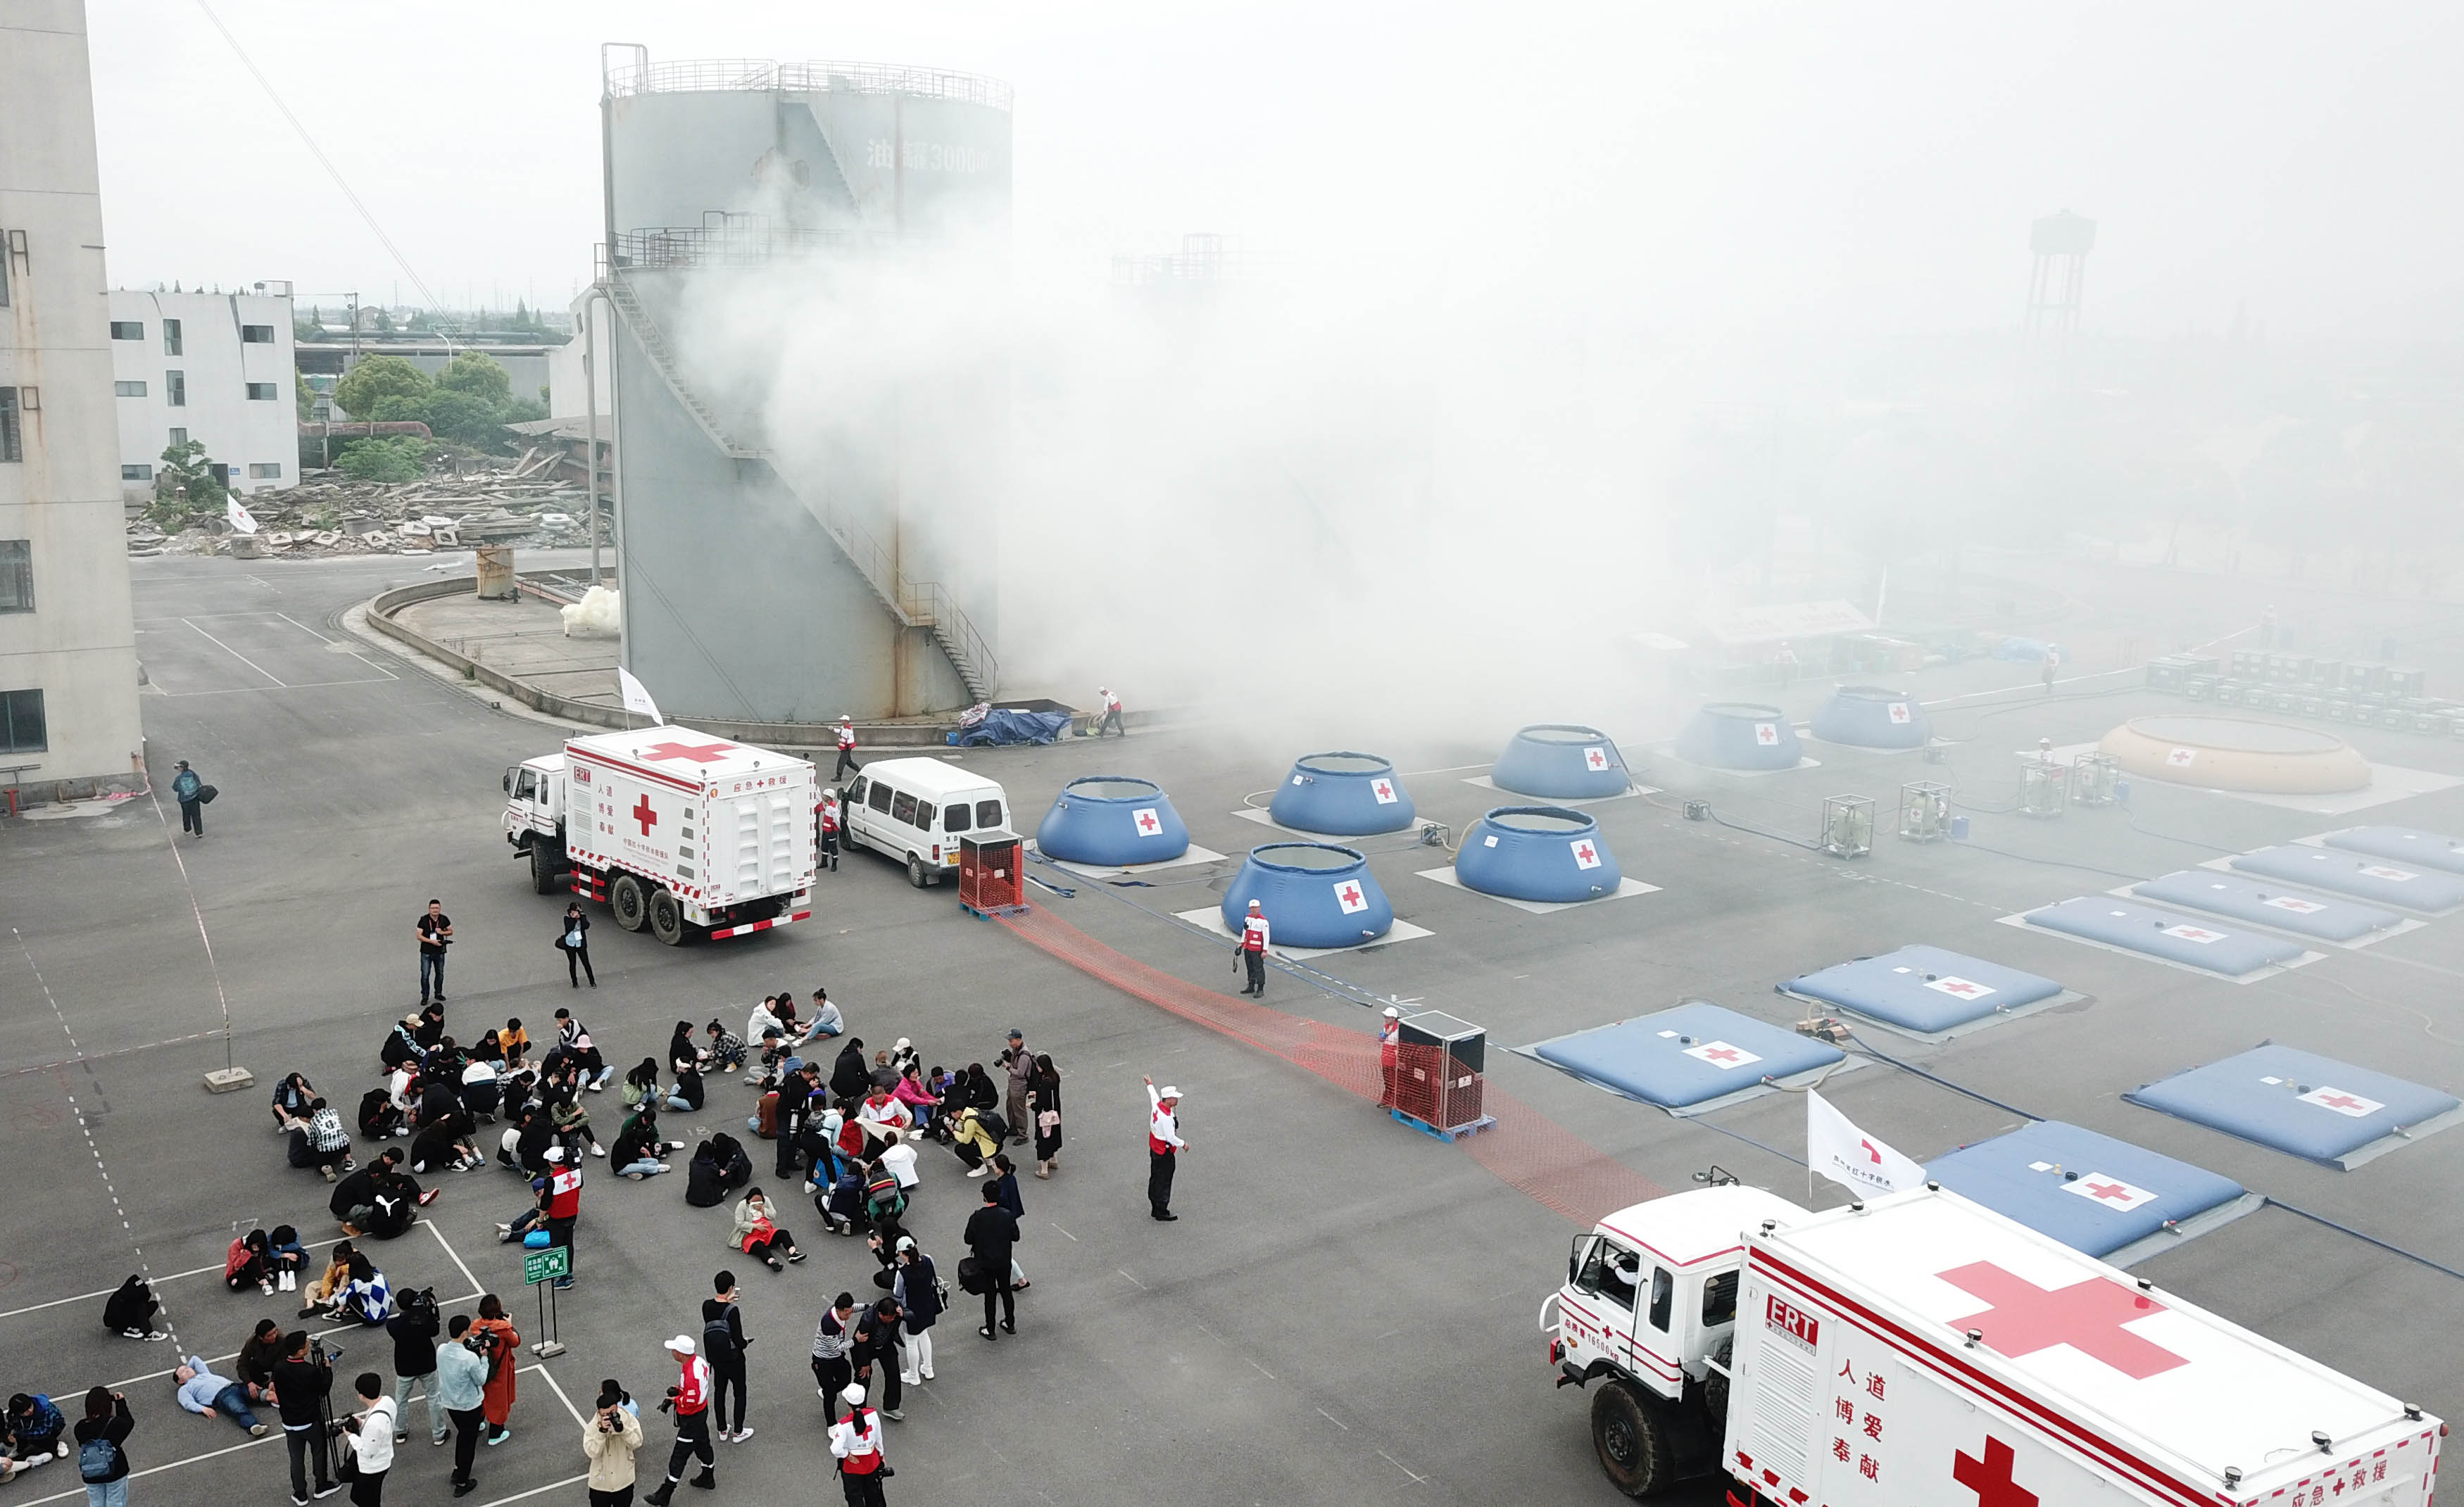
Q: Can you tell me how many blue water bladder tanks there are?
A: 15